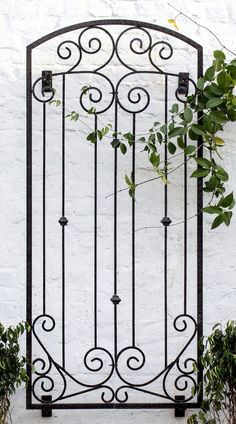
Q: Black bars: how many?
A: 7